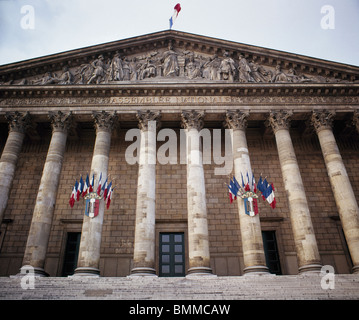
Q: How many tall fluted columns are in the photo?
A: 8